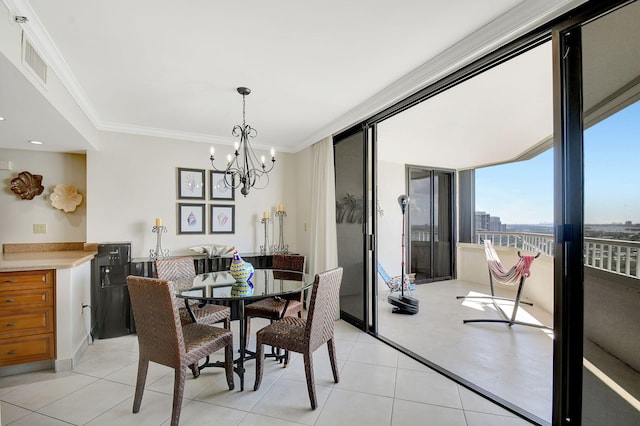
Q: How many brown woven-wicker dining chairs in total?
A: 4